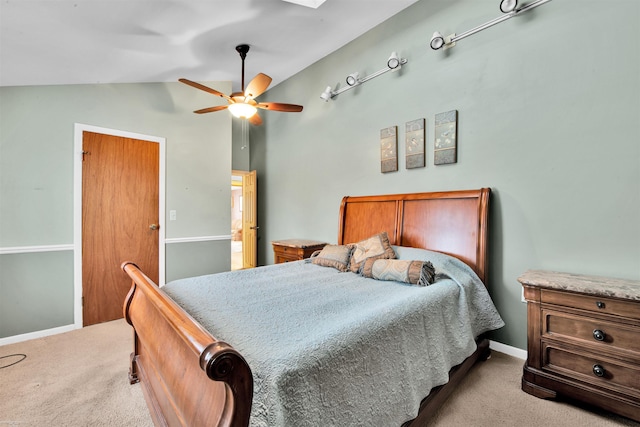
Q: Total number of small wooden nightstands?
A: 2